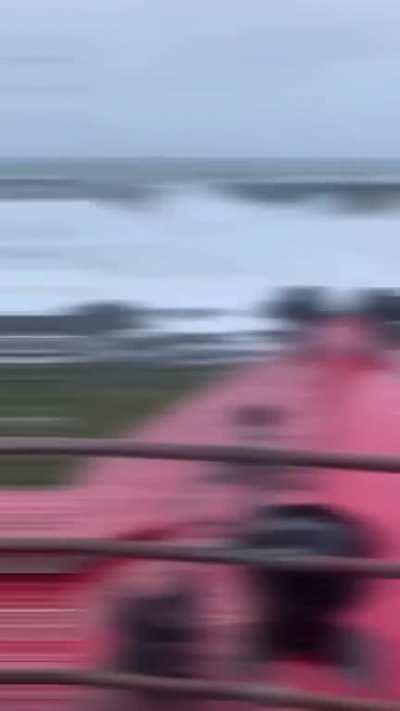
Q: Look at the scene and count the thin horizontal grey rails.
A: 3